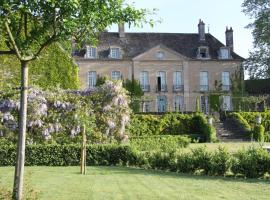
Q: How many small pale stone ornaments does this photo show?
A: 2